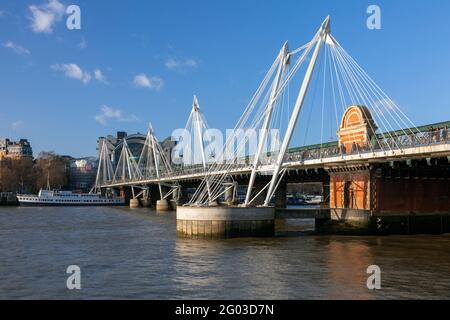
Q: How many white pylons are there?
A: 6